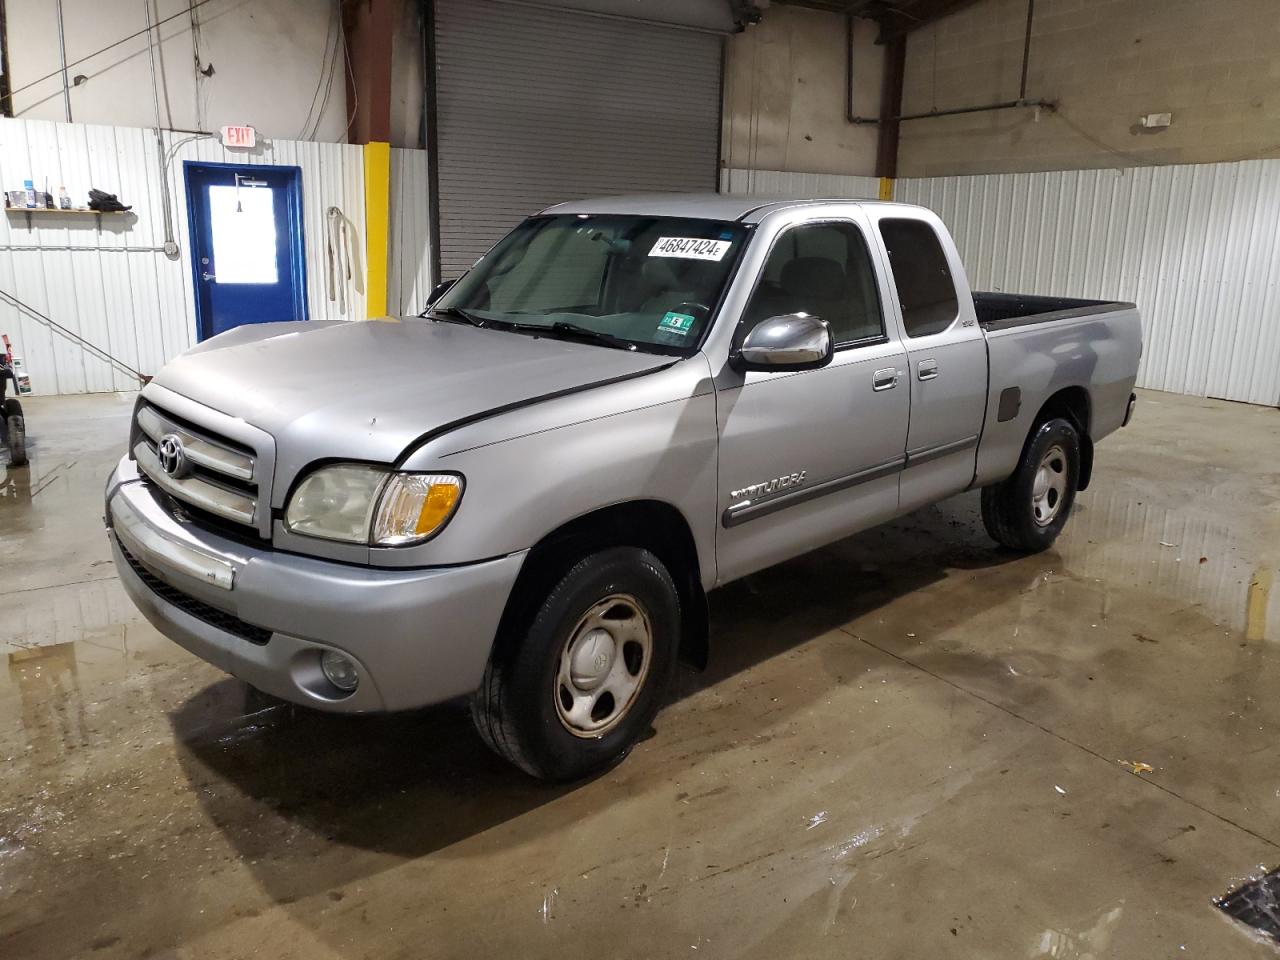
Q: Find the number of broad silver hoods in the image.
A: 1